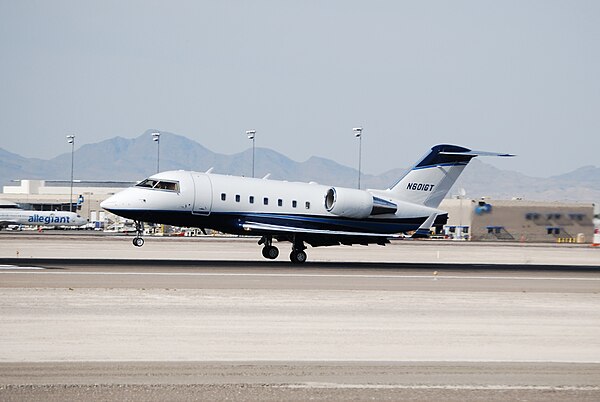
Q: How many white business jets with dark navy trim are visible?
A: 1